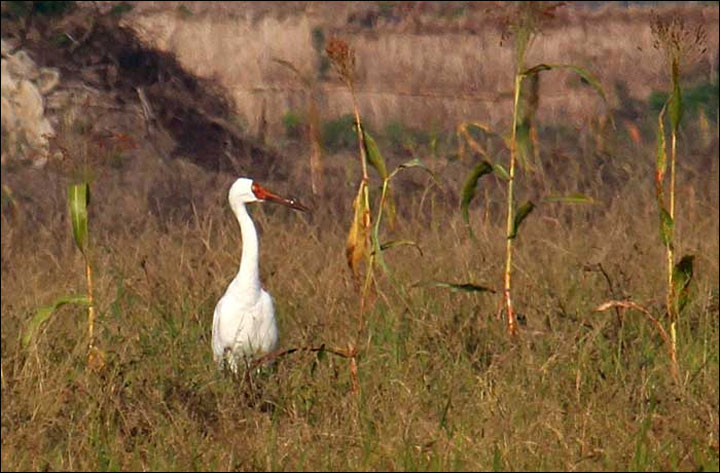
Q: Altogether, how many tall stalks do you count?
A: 4